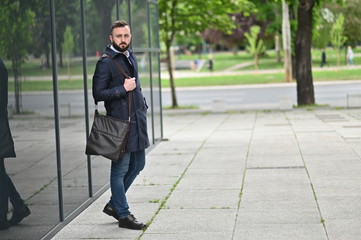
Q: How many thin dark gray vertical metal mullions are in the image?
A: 6